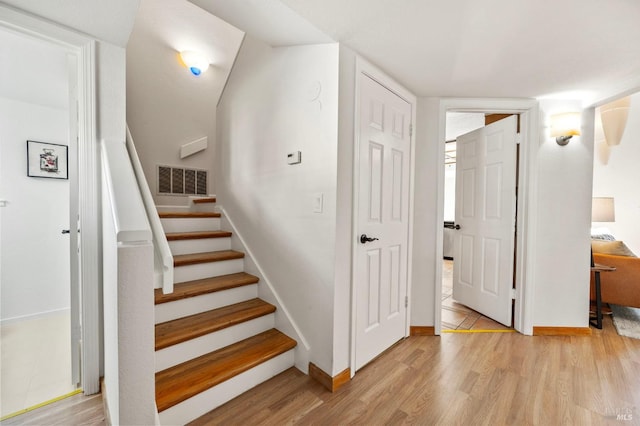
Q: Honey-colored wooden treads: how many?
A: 7